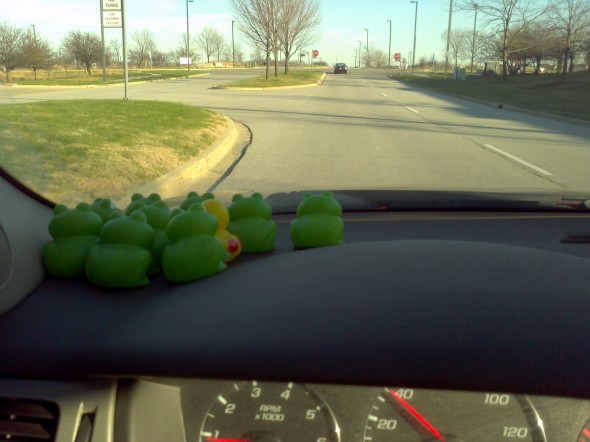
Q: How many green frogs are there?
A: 9